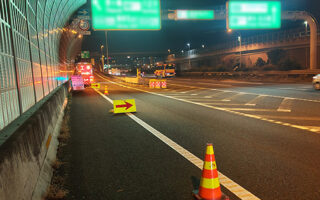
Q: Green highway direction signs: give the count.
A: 3